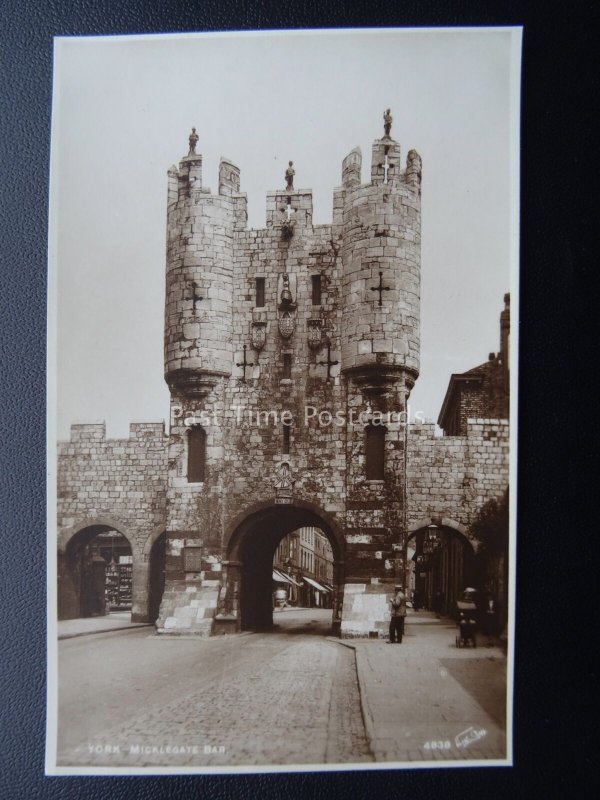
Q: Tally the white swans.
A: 0